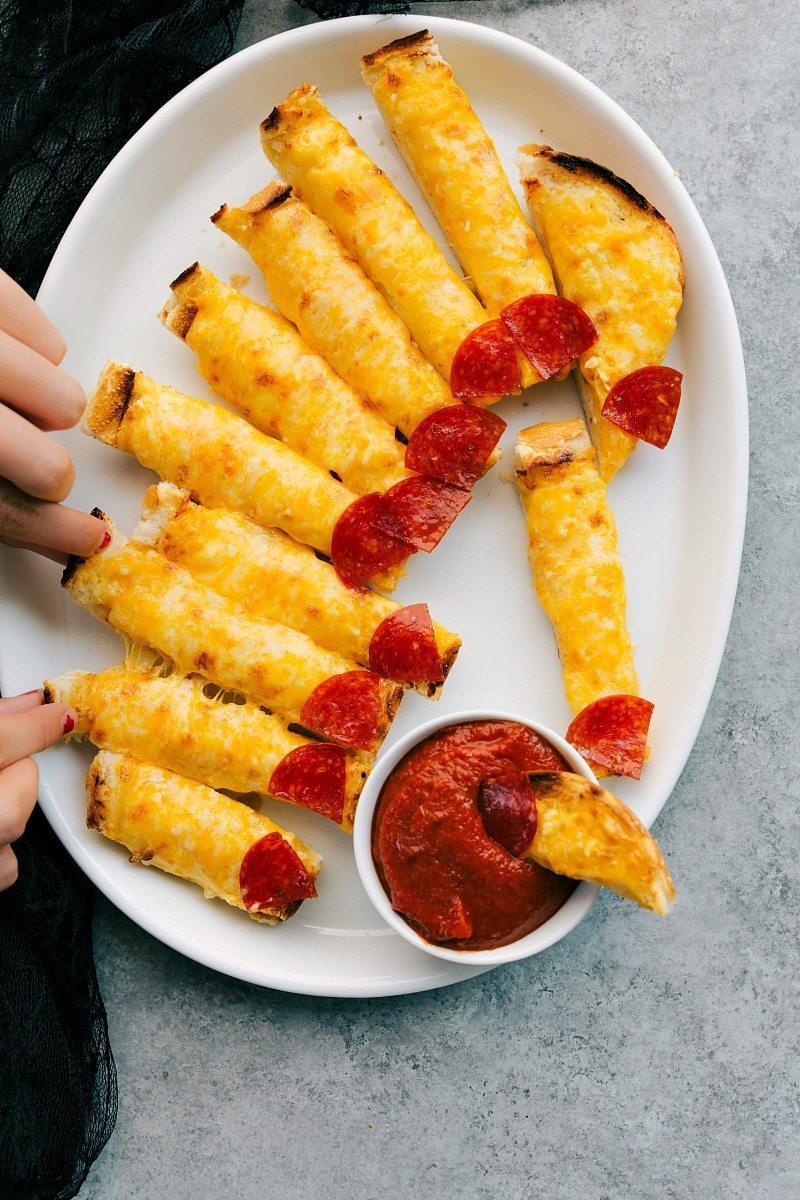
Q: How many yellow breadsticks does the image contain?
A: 12